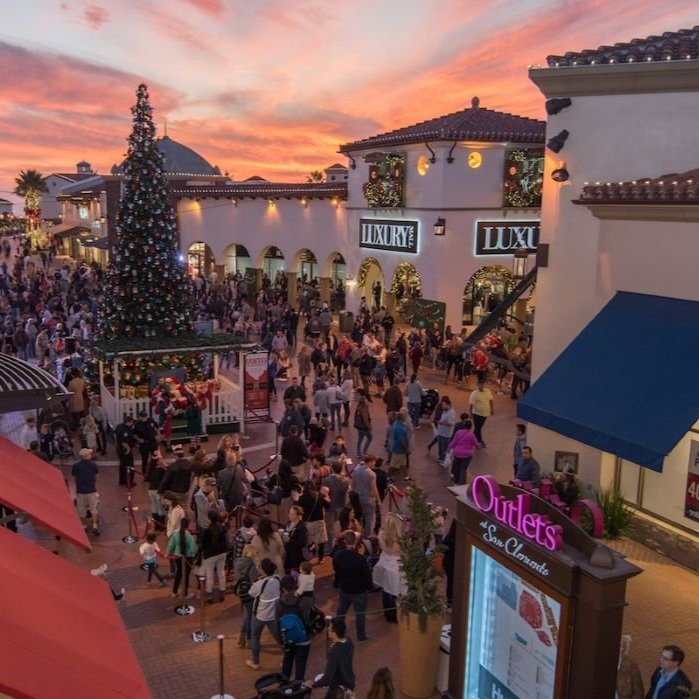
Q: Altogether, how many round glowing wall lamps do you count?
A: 2